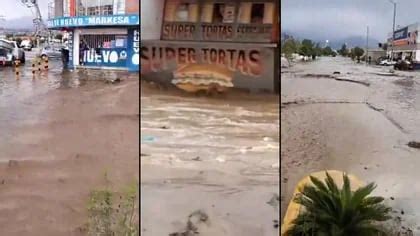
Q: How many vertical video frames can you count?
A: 3